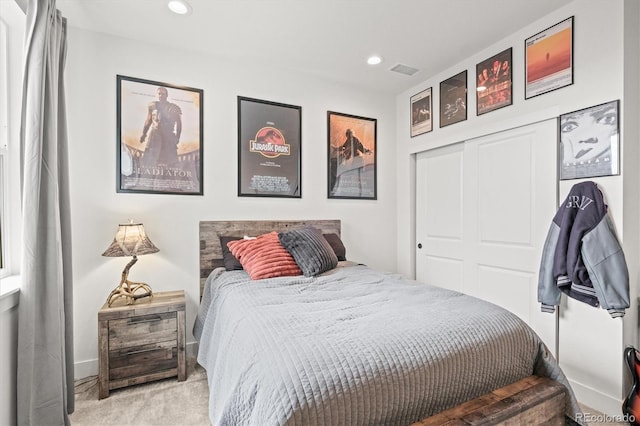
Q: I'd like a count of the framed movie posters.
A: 8